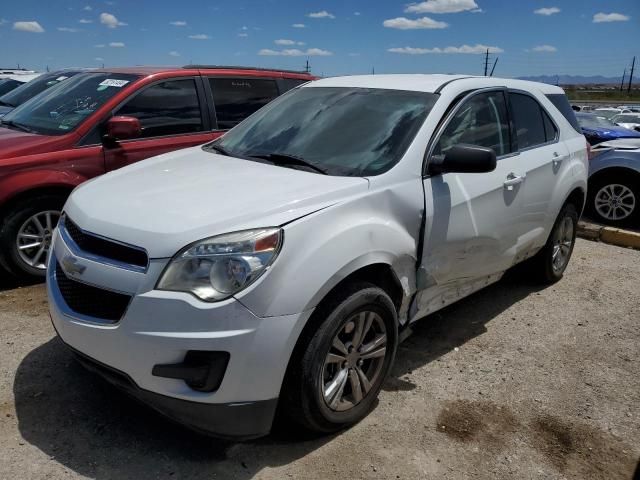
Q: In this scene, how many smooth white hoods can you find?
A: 1